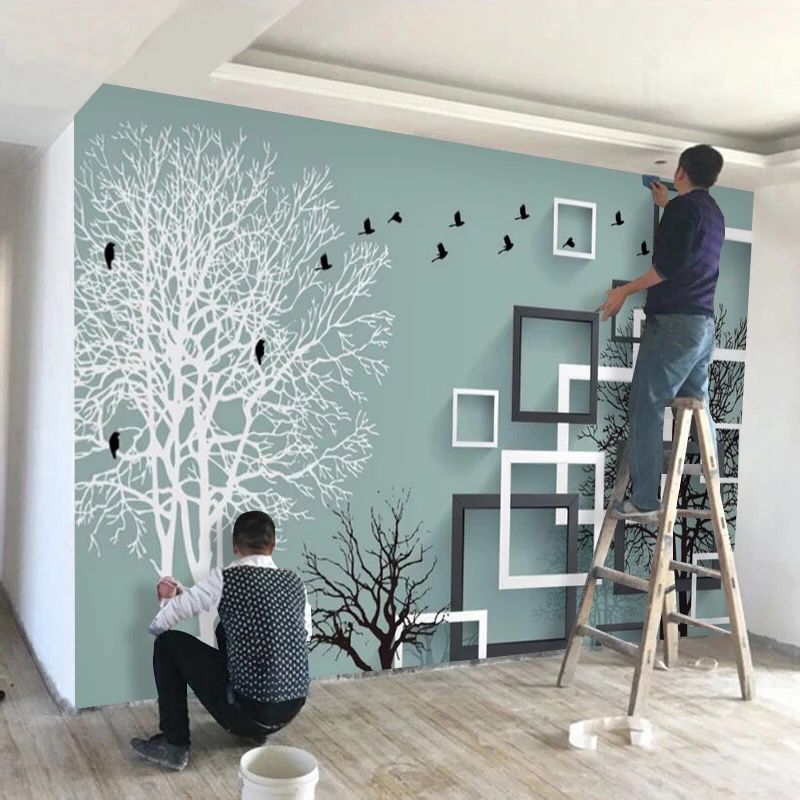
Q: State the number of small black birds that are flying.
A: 10